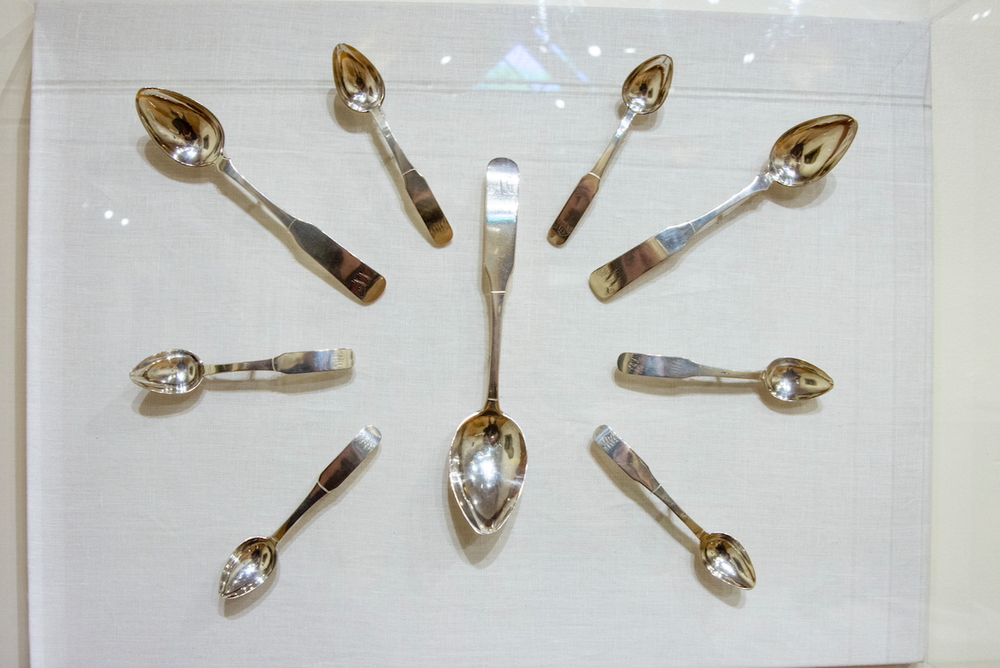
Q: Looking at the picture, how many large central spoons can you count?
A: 1